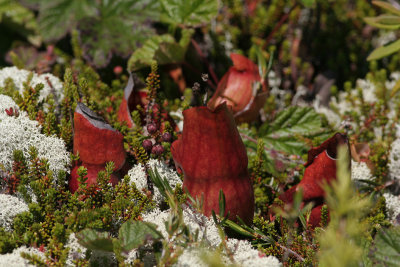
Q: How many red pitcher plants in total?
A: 5